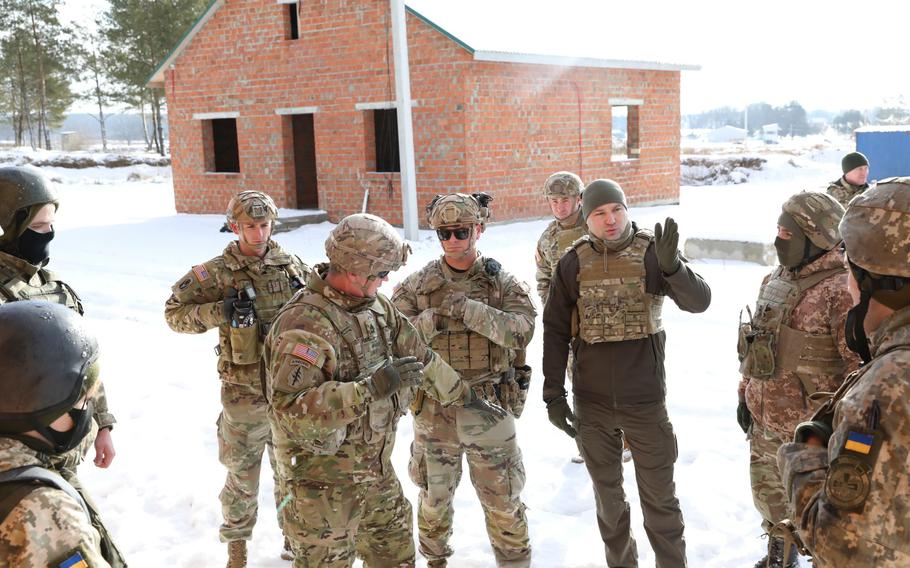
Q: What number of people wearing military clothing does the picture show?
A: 10